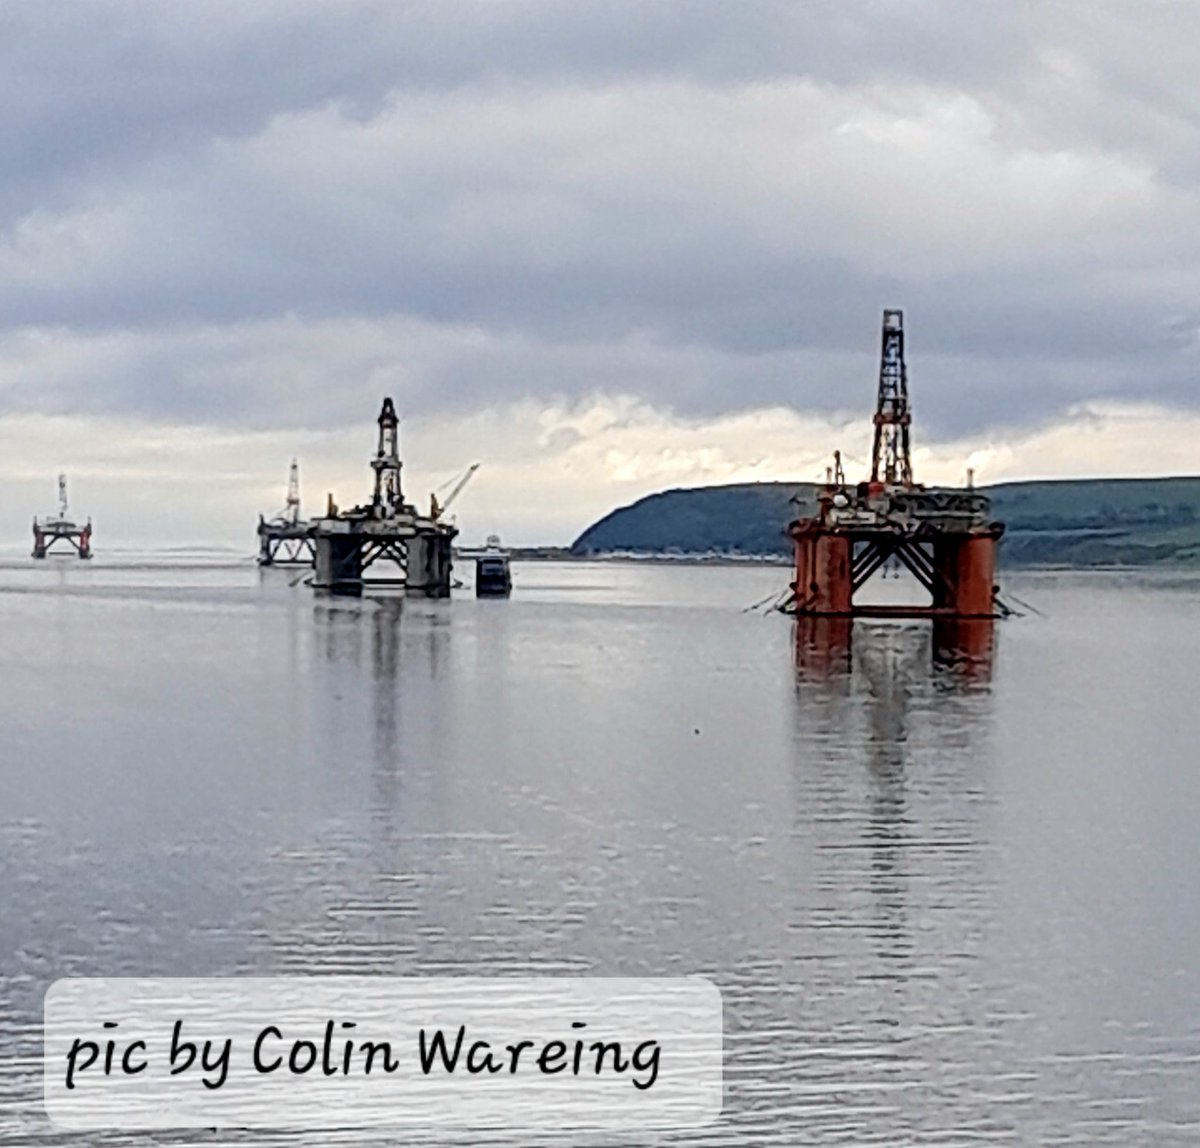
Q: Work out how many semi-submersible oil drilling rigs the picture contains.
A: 4